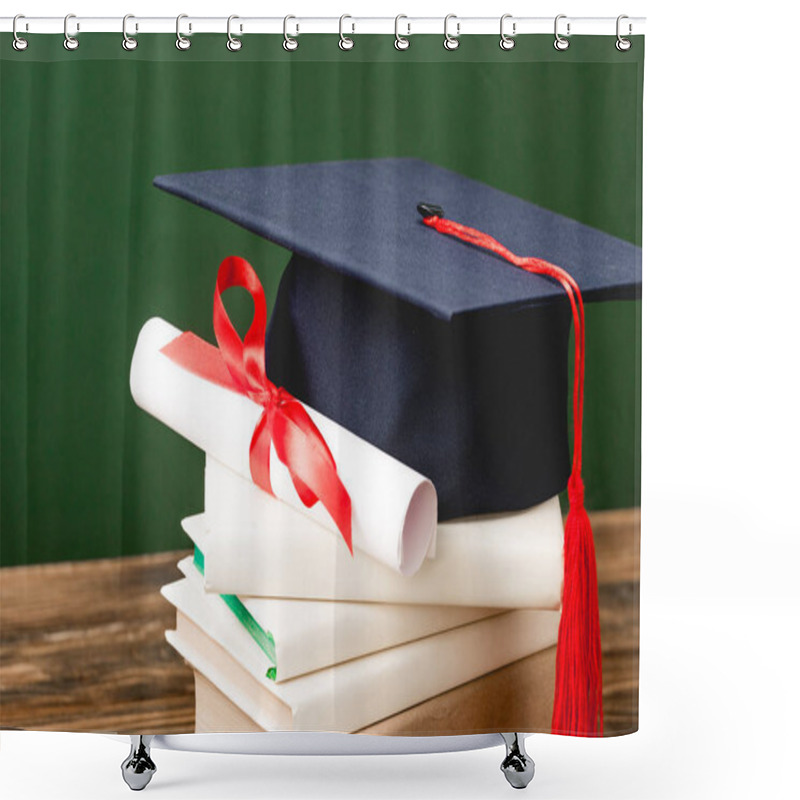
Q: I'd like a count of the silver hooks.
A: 12